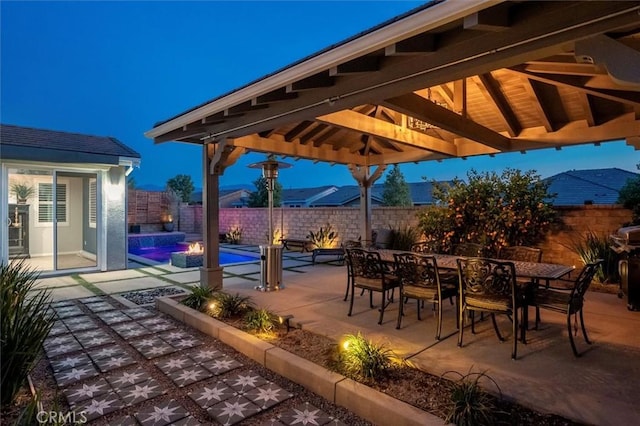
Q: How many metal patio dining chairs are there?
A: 8